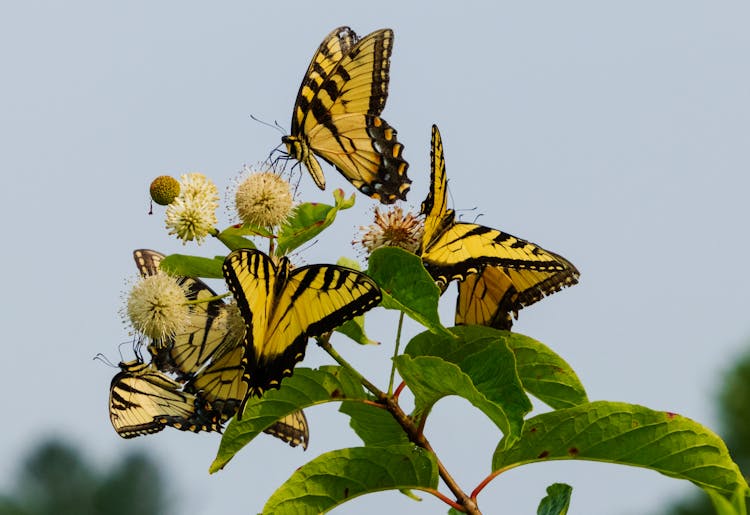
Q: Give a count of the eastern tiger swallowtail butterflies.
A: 6